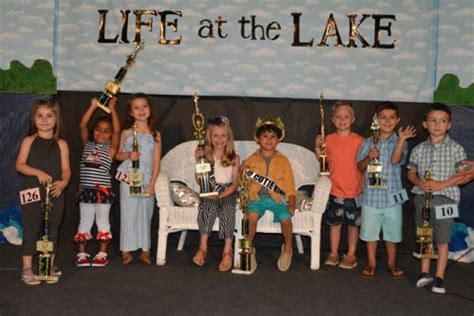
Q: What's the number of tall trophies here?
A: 8